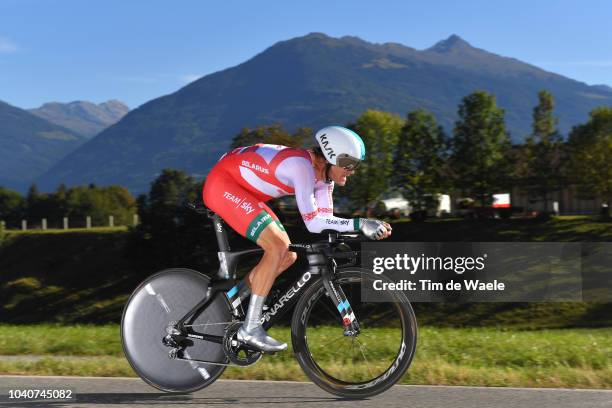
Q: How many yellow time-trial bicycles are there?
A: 0